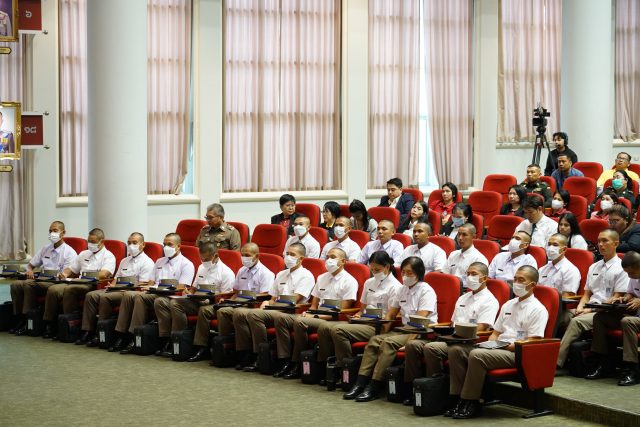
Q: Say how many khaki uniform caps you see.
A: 12